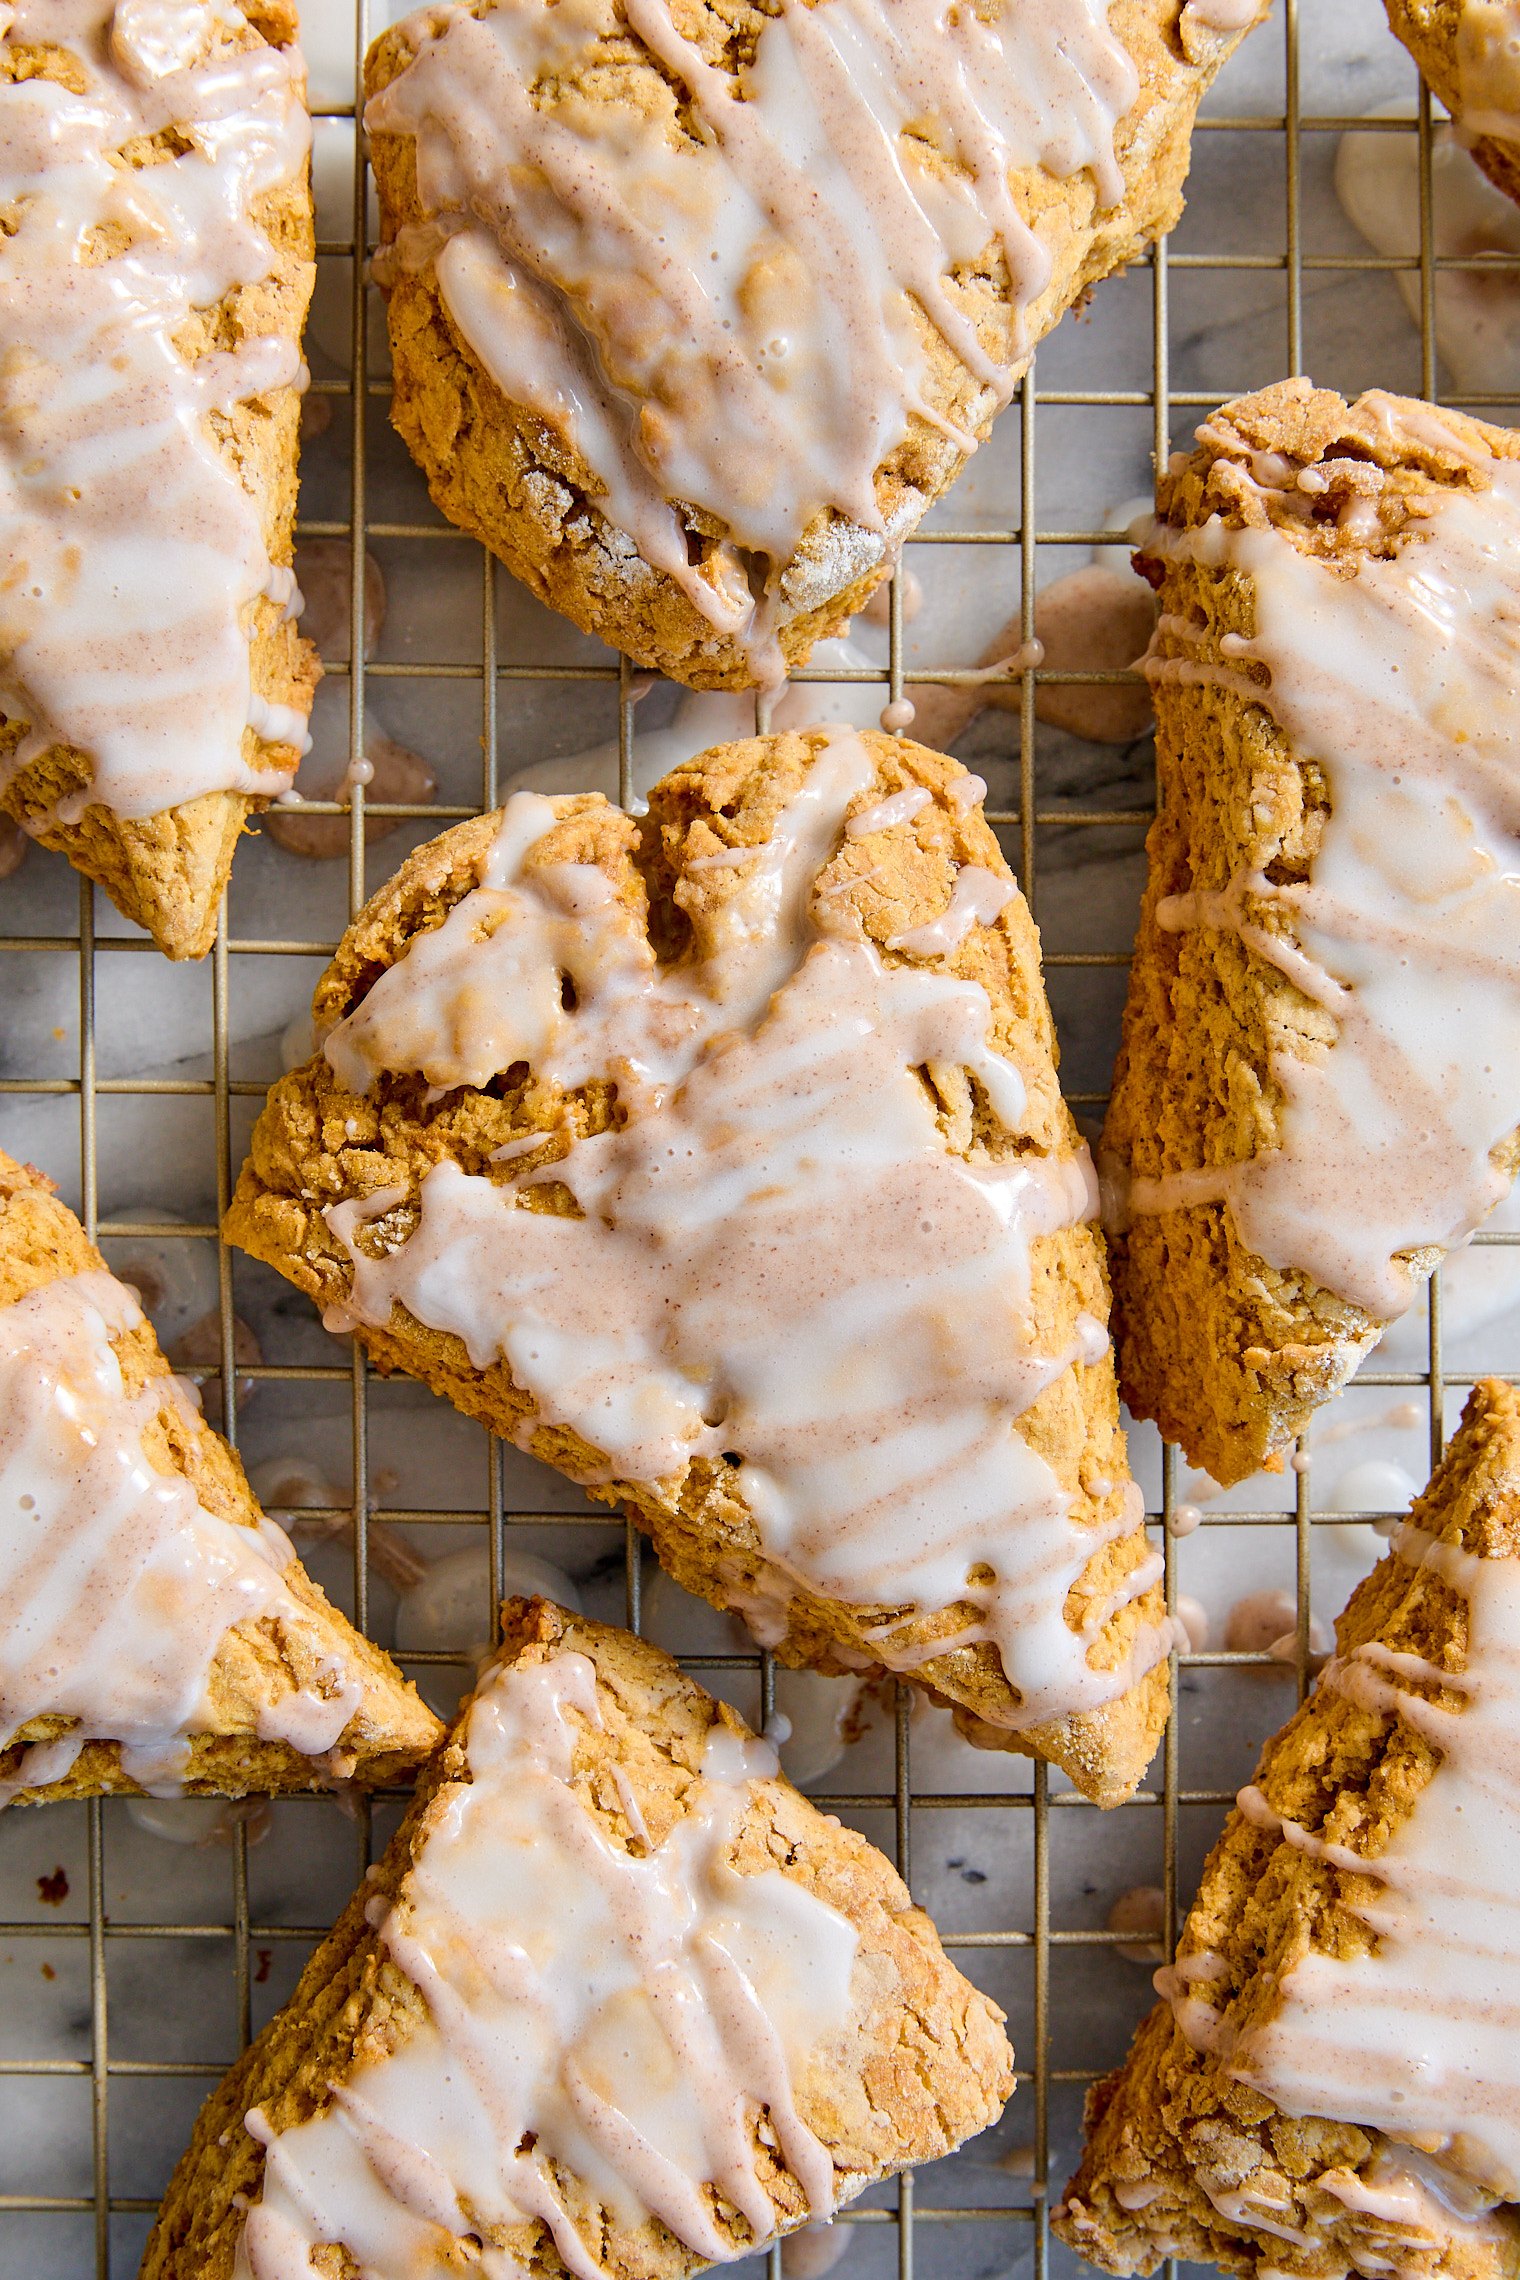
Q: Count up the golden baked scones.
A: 8